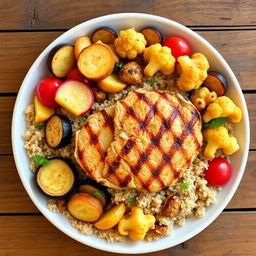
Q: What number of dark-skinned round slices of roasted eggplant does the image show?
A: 7